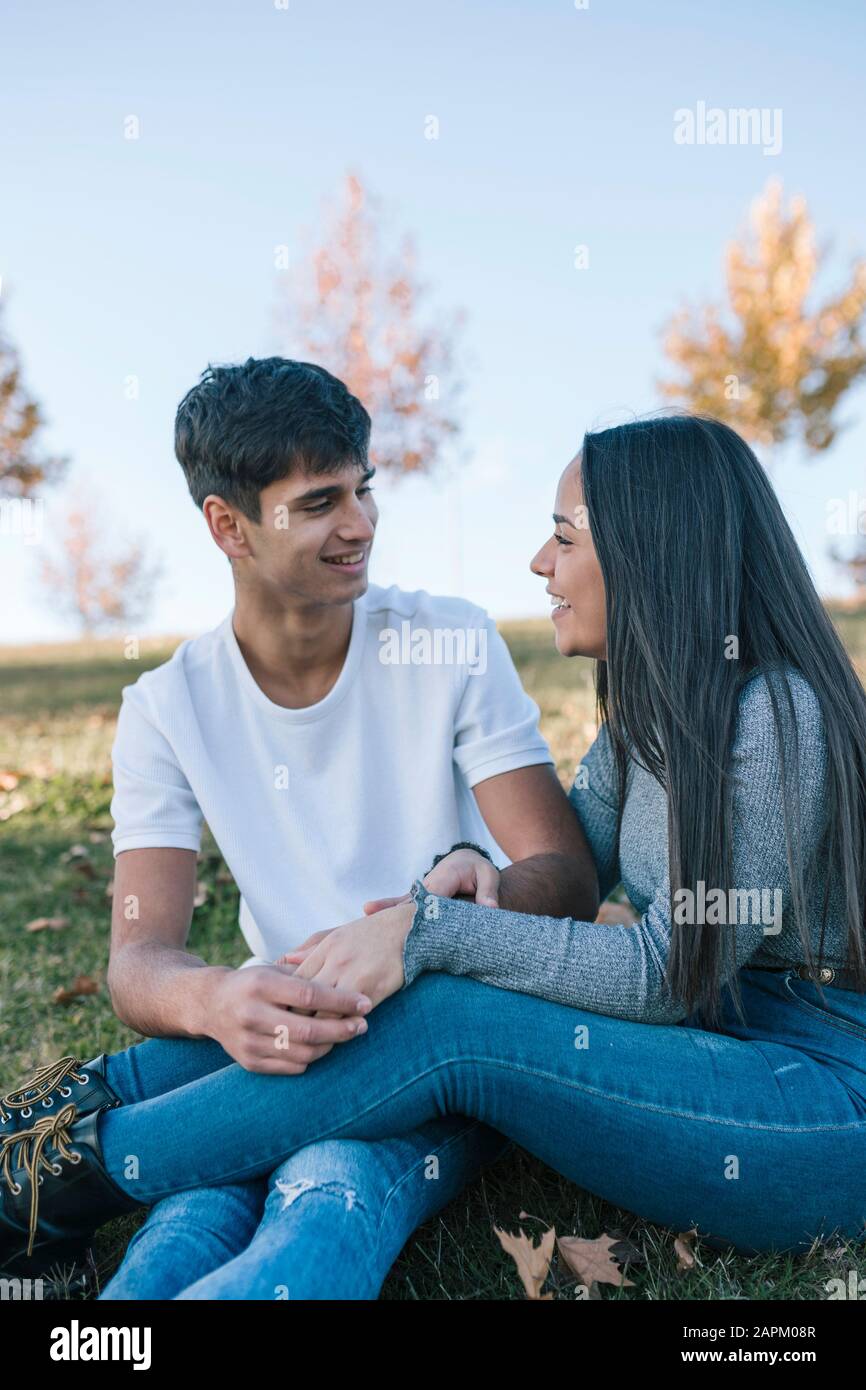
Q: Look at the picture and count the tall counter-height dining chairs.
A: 0